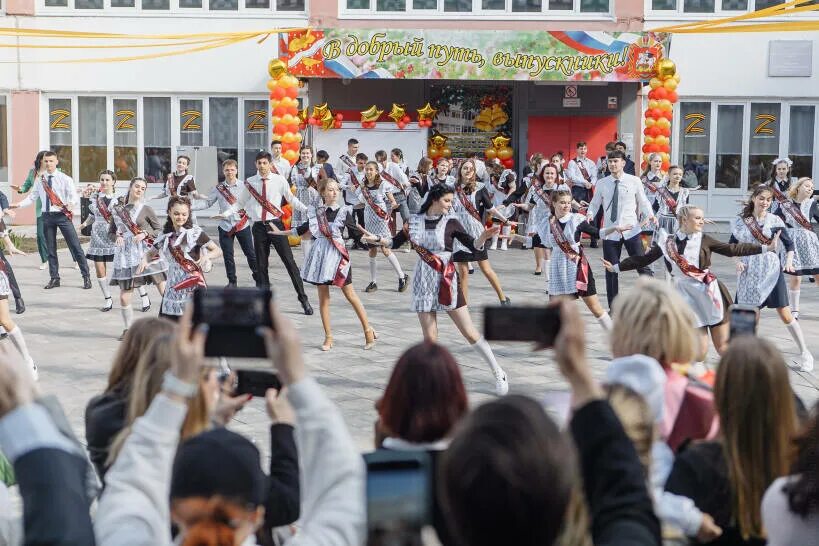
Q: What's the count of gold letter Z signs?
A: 6